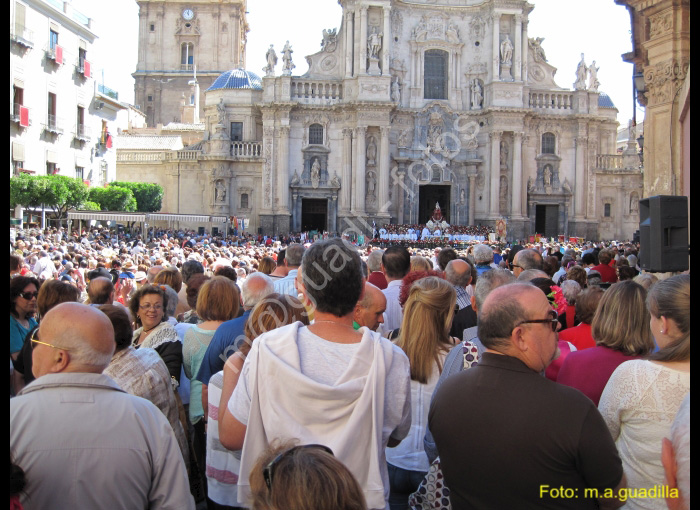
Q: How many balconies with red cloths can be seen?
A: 4